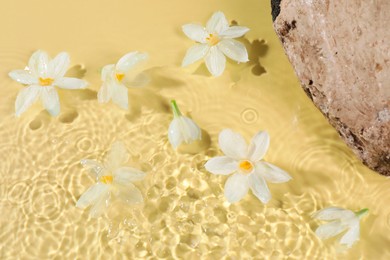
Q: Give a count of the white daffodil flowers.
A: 7